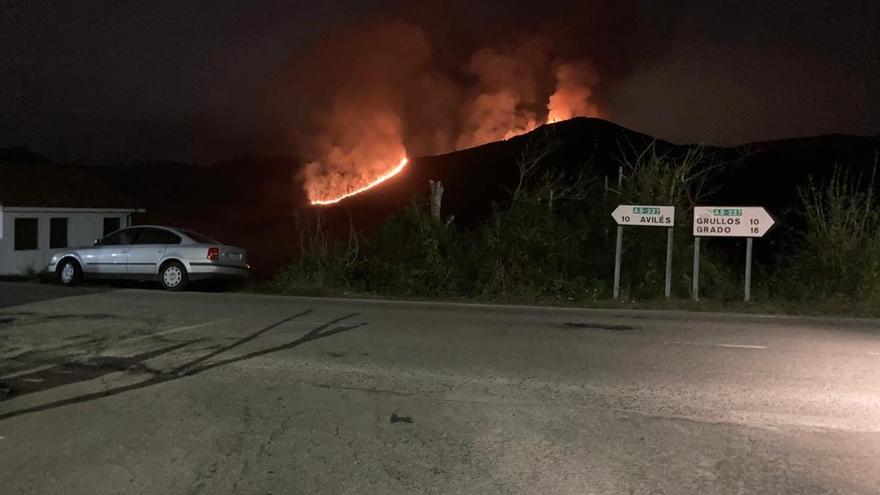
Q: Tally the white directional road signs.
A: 2